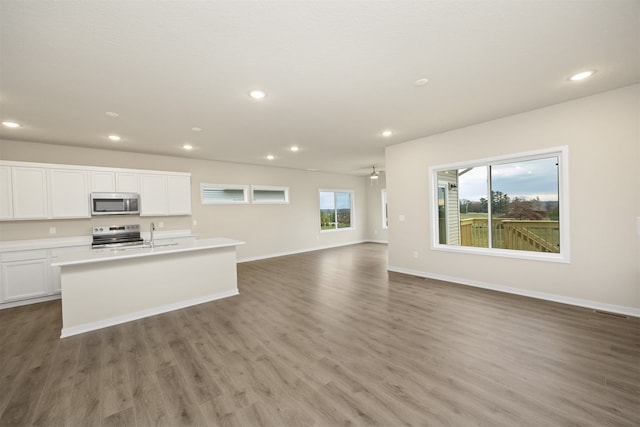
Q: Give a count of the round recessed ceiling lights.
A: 8